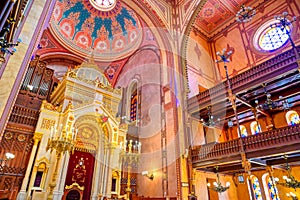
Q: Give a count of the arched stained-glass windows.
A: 6